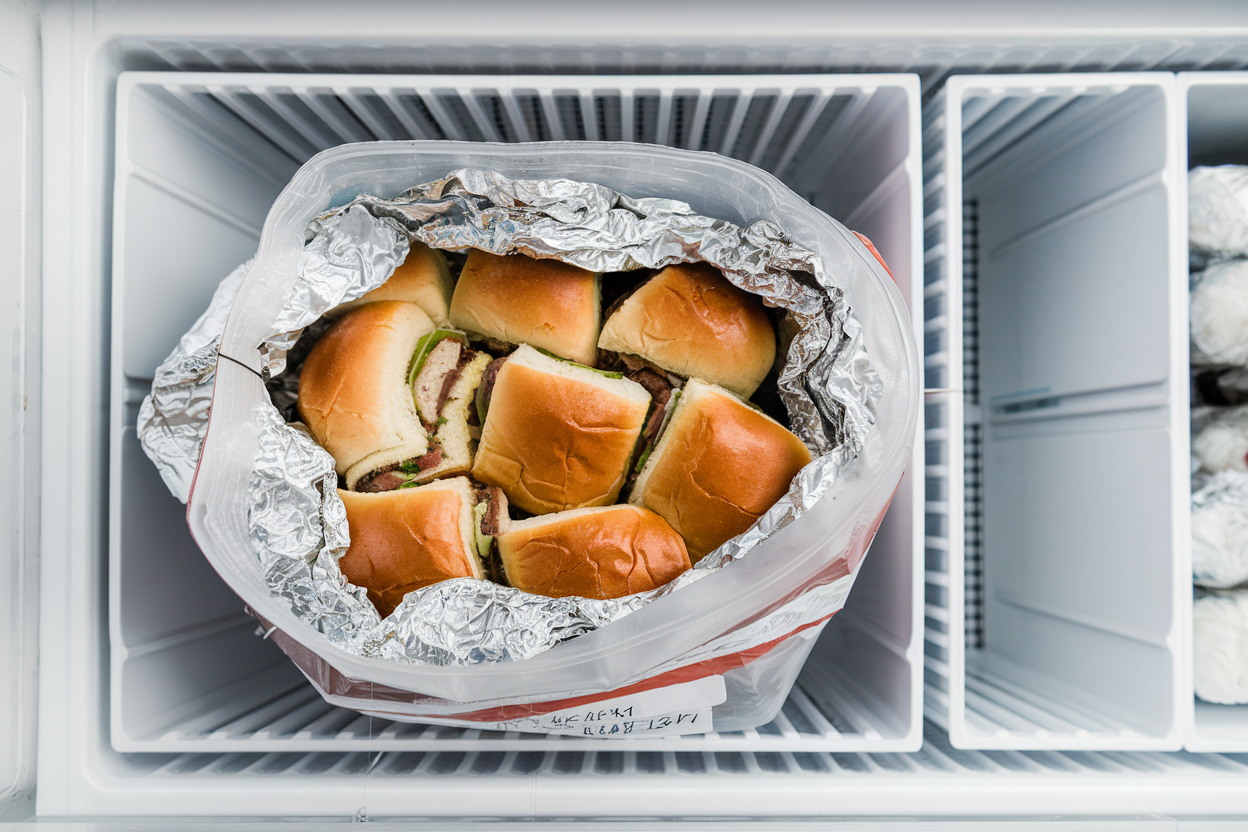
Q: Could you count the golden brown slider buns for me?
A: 8